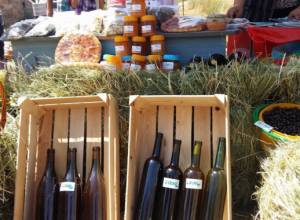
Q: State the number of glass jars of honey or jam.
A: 11